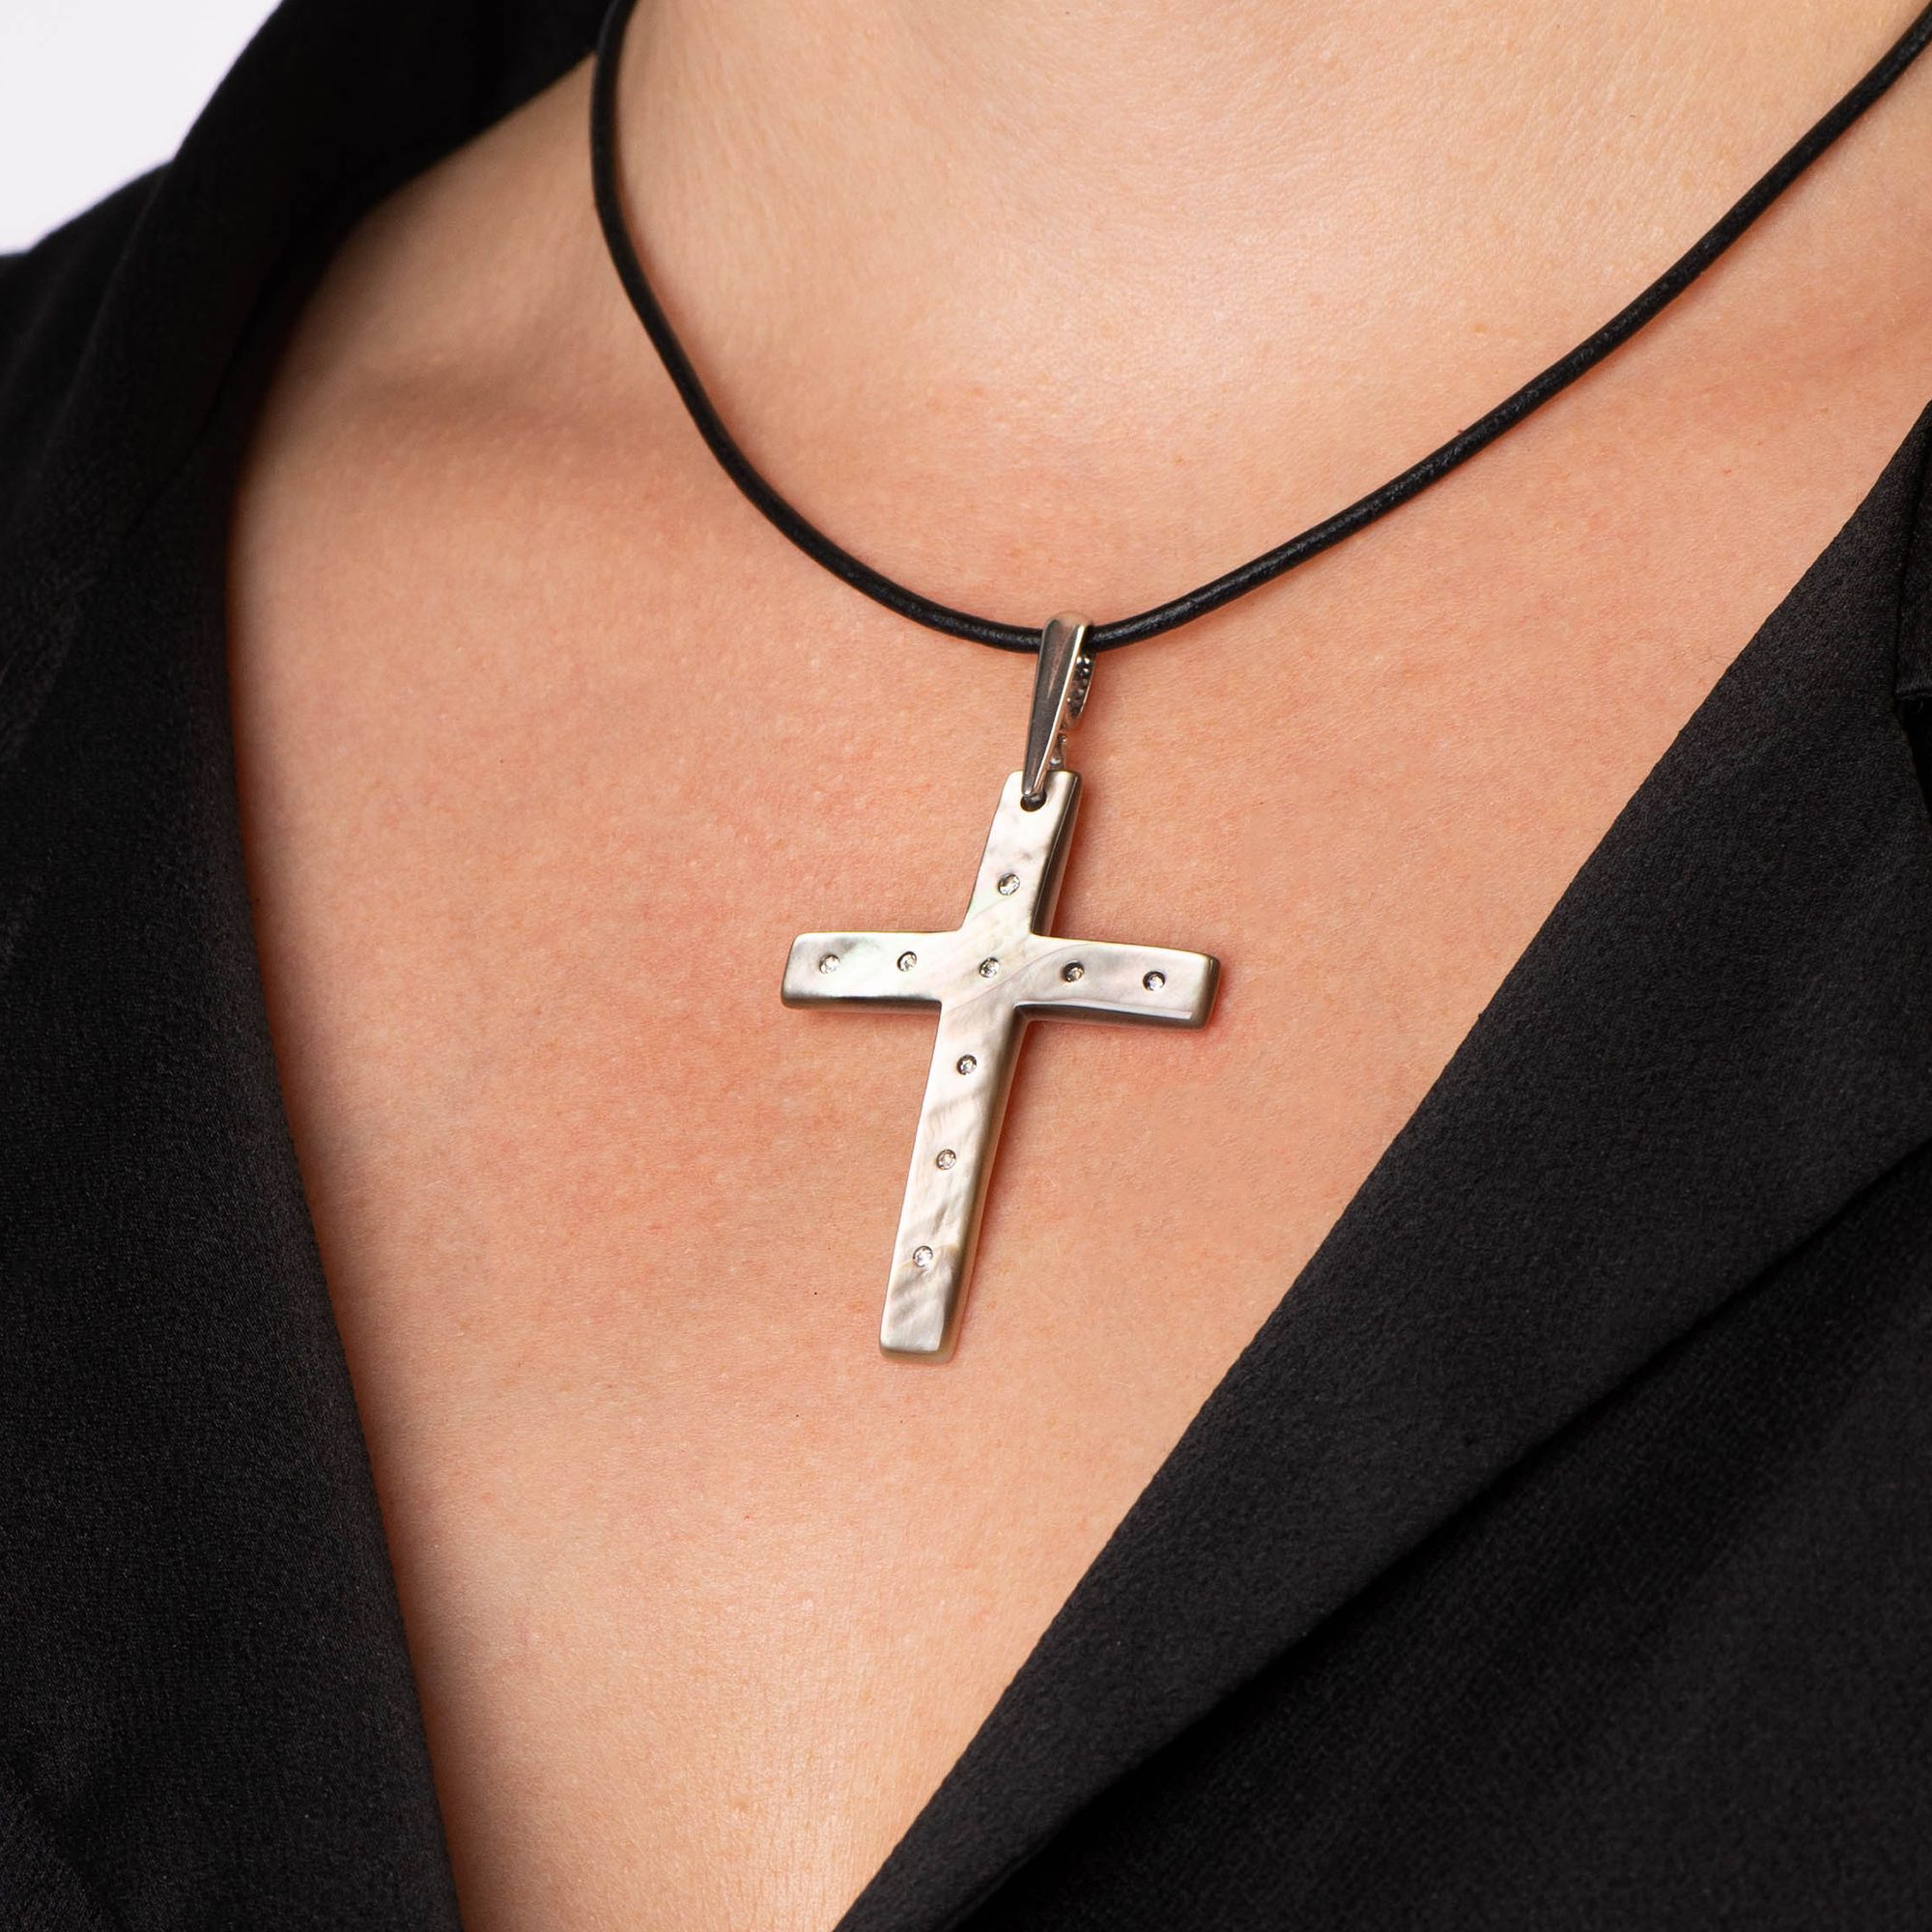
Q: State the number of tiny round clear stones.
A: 9